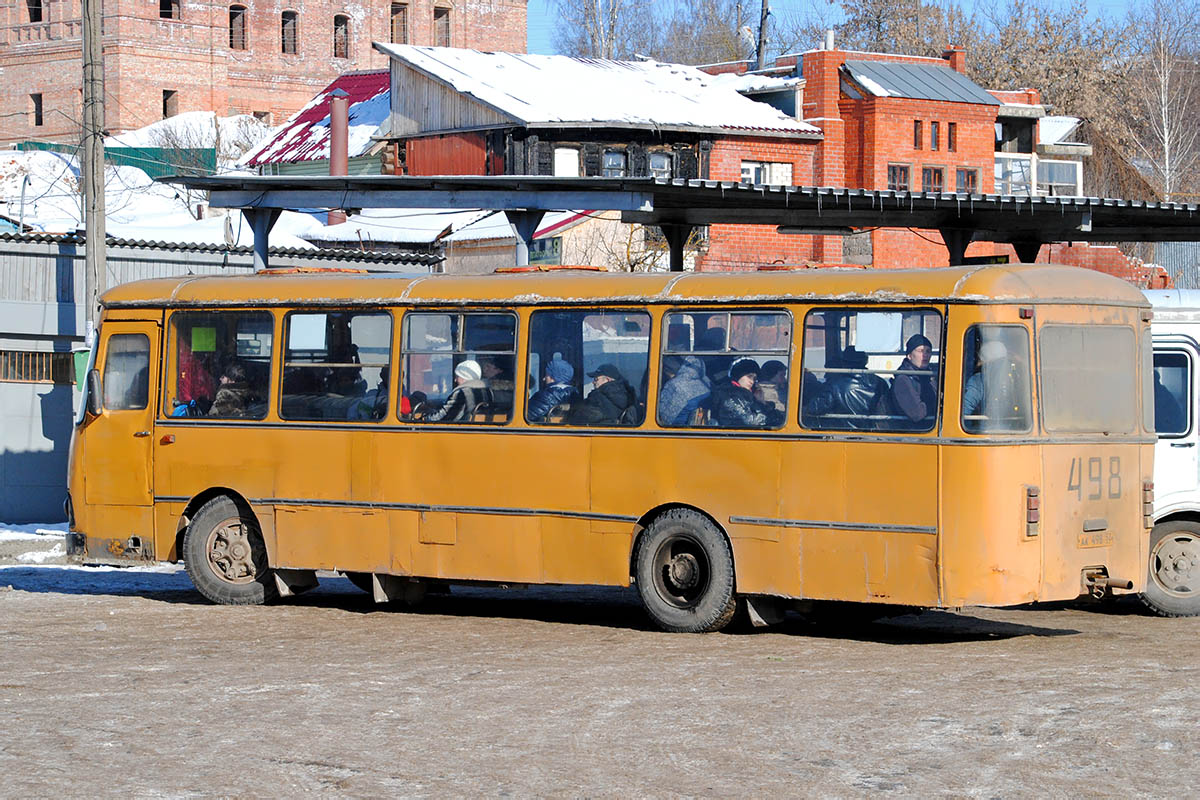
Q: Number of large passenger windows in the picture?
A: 6